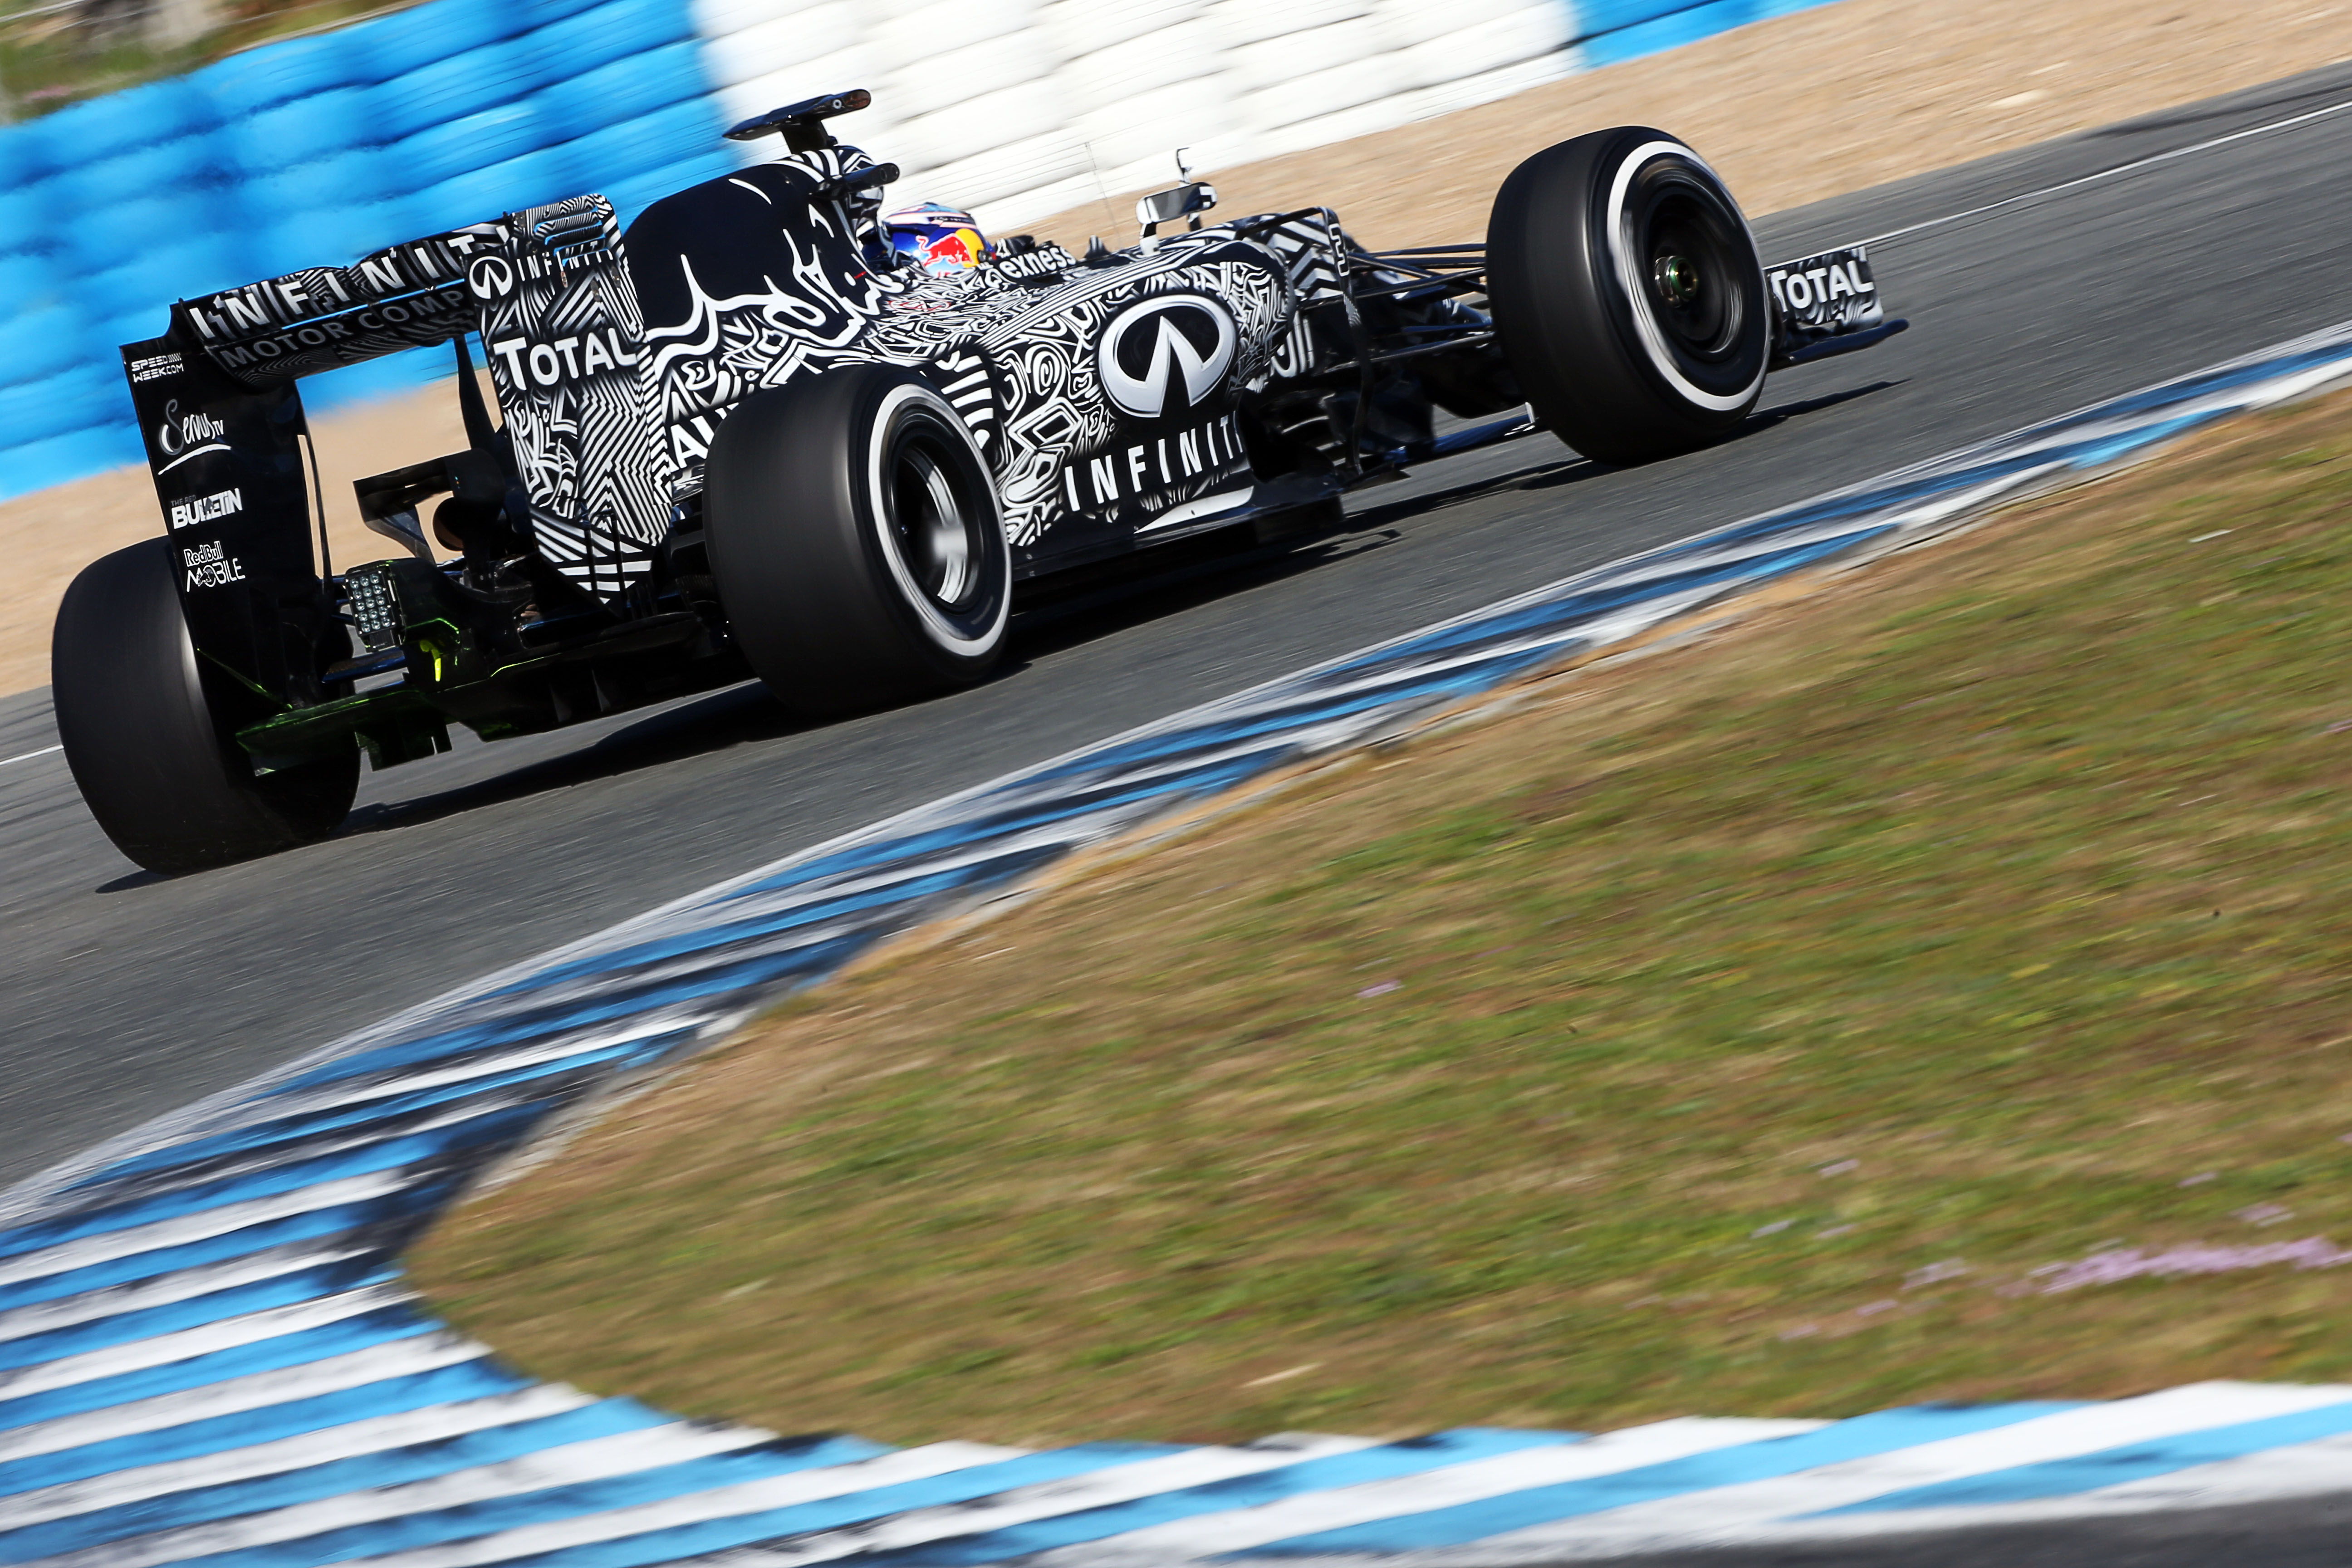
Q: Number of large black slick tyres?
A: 3